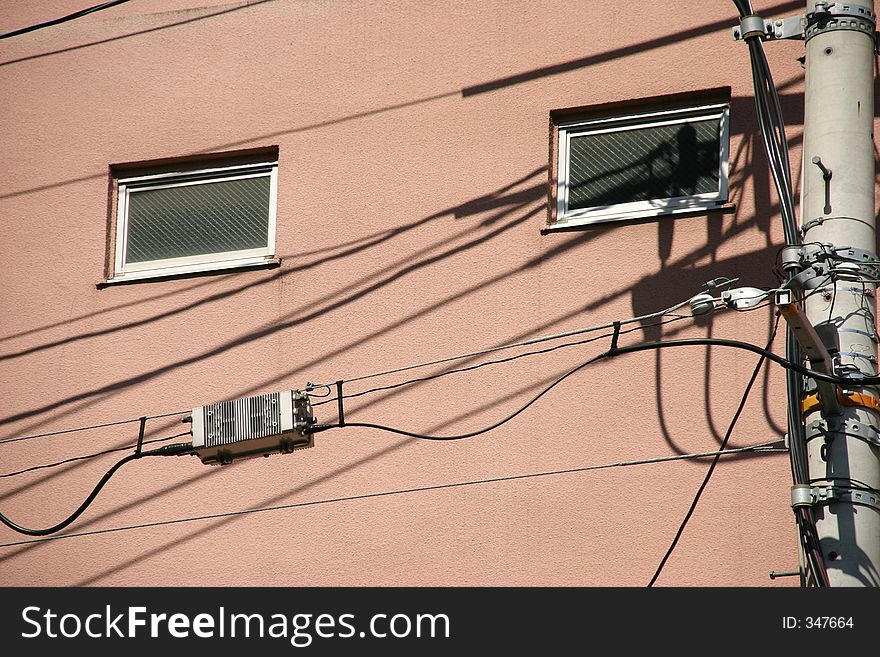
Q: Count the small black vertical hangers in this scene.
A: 3